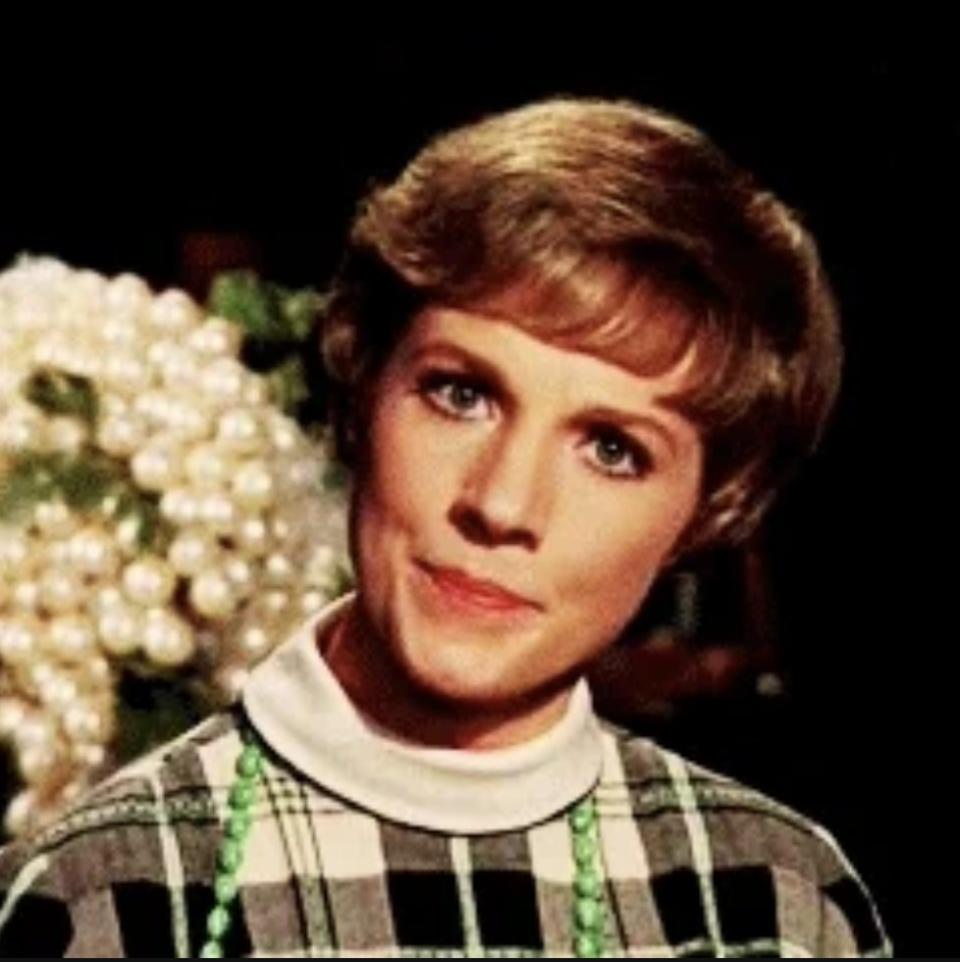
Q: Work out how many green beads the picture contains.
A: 12